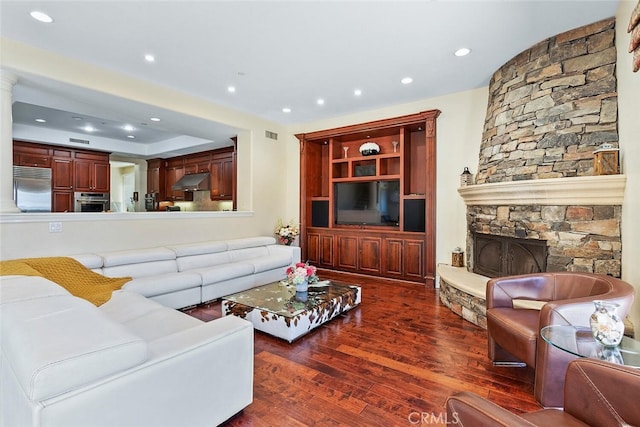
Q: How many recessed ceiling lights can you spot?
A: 13